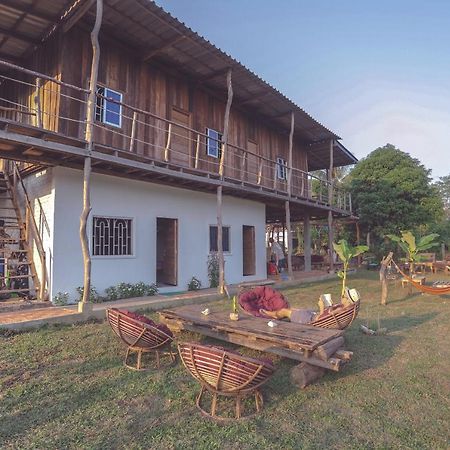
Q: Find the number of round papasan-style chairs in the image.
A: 4